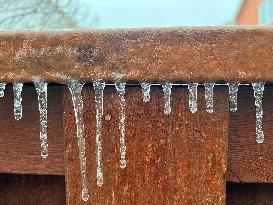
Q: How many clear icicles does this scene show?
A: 12